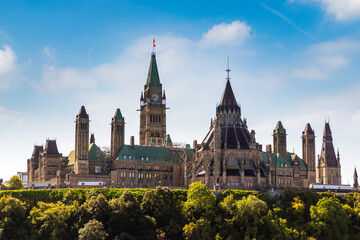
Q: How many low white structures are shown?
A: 3